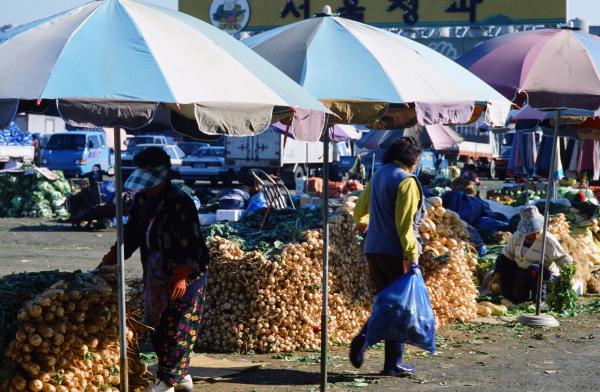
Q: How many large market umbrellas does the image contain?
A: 3